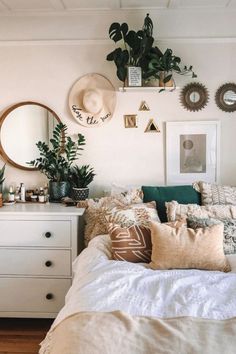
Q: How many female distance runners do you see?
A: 0